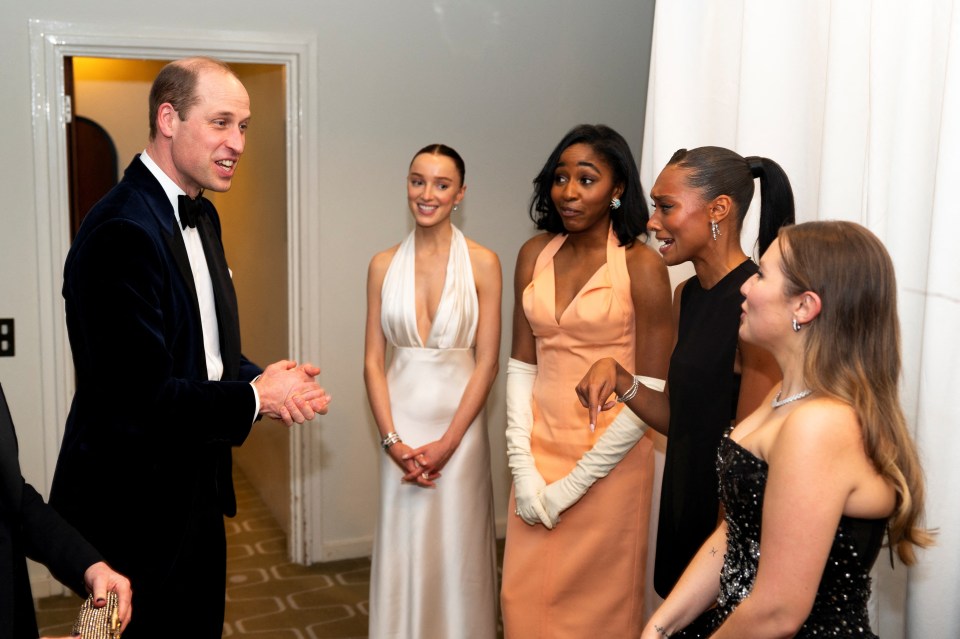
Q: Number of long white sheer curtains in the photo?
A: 1